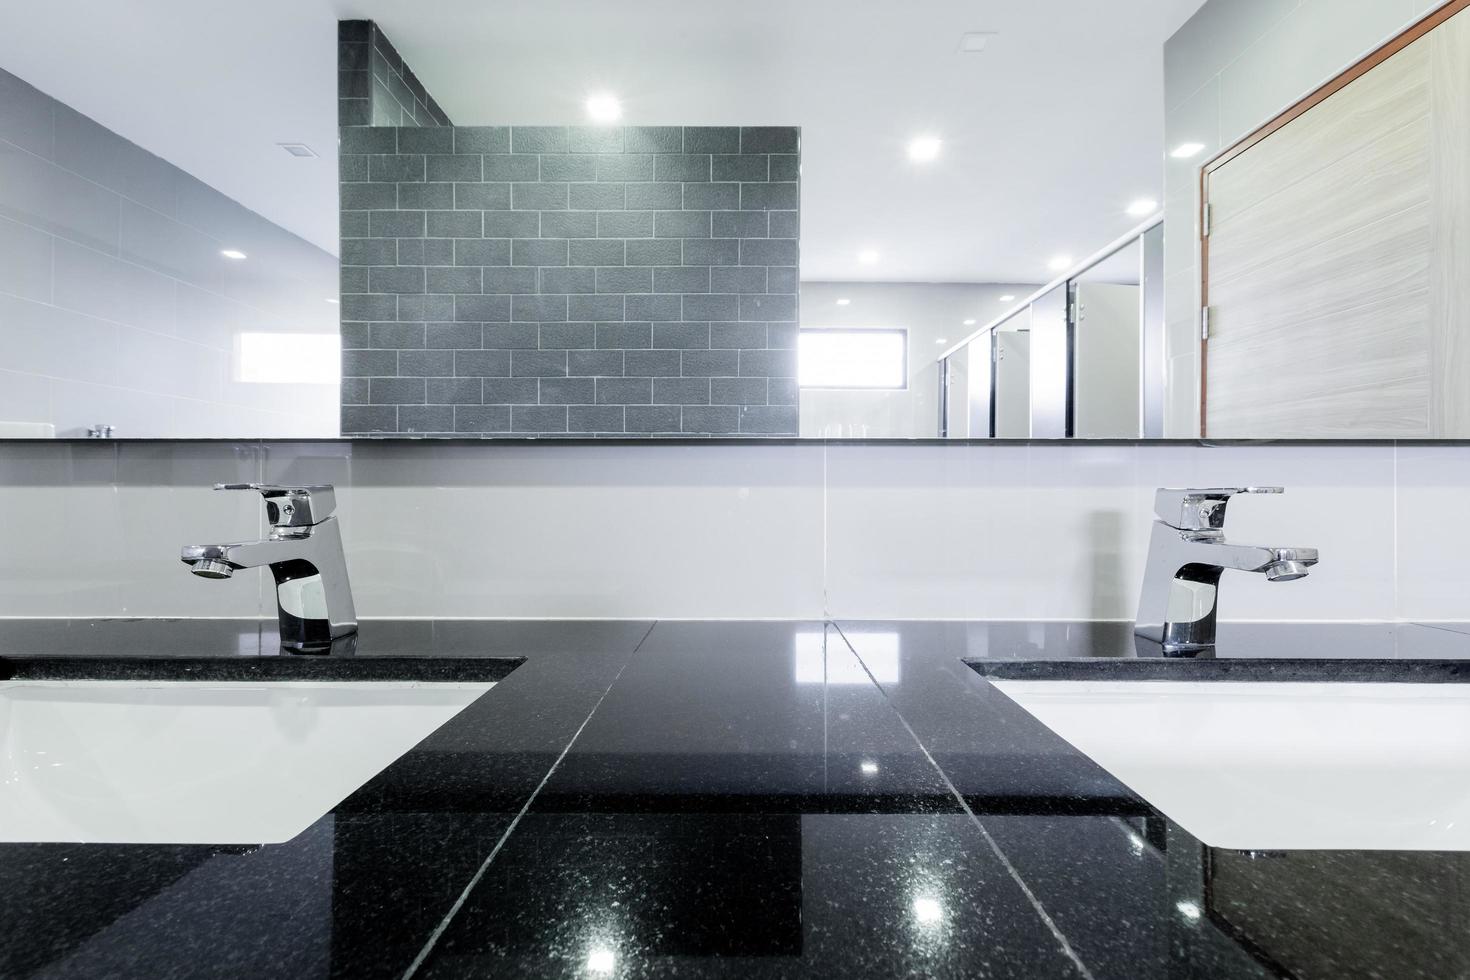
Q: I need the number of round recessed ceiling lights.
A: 5